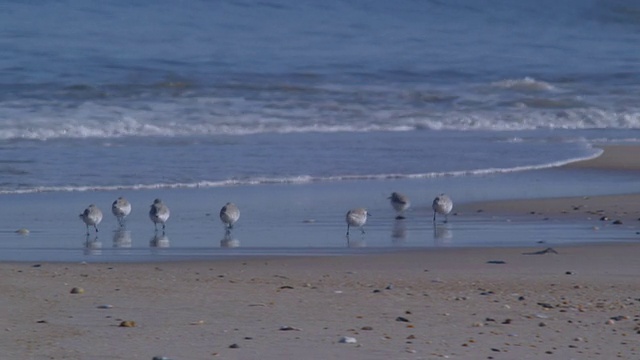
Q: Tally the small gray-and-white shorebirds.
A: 7